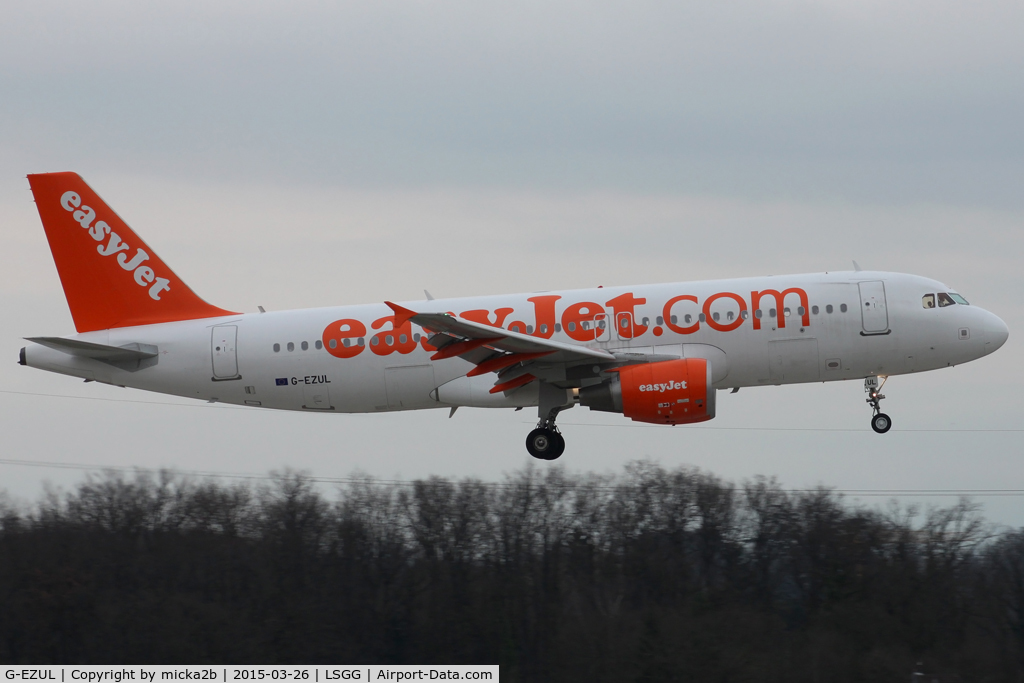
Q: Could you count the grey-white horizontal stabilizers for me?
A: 1